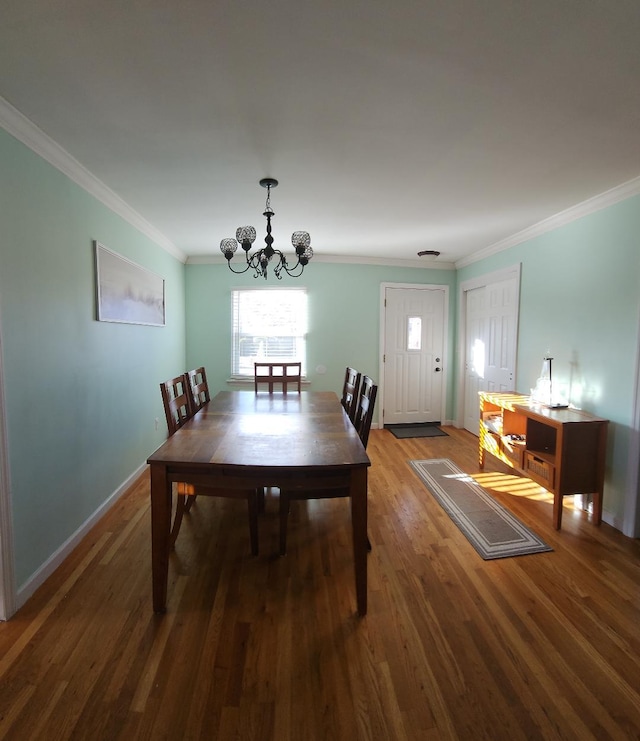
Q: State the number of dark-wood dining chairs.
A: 5